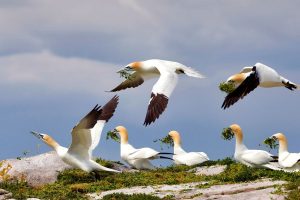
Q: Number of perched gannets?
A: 4